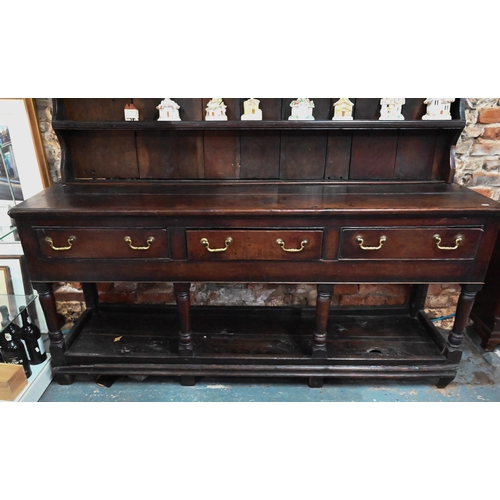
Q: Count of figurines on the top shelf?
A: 8